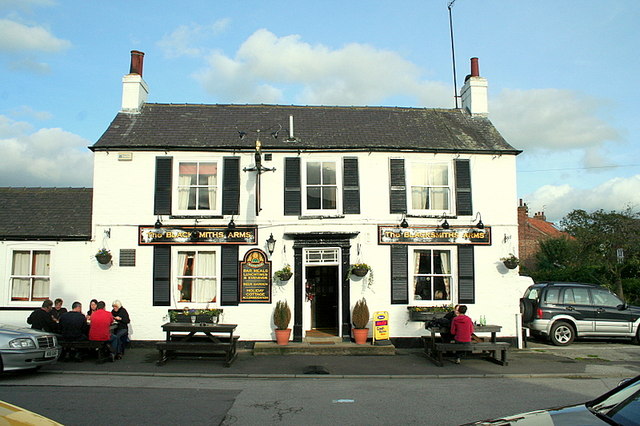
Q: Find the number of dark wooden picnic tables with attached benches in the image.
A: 3